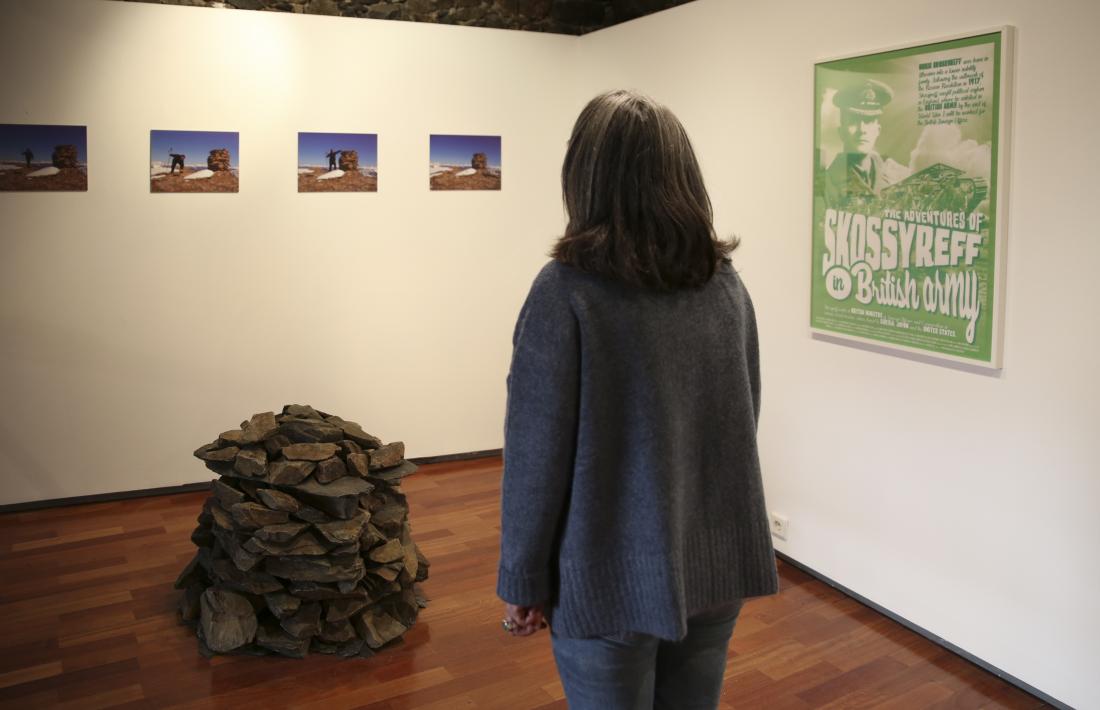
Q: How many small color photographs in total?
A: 4